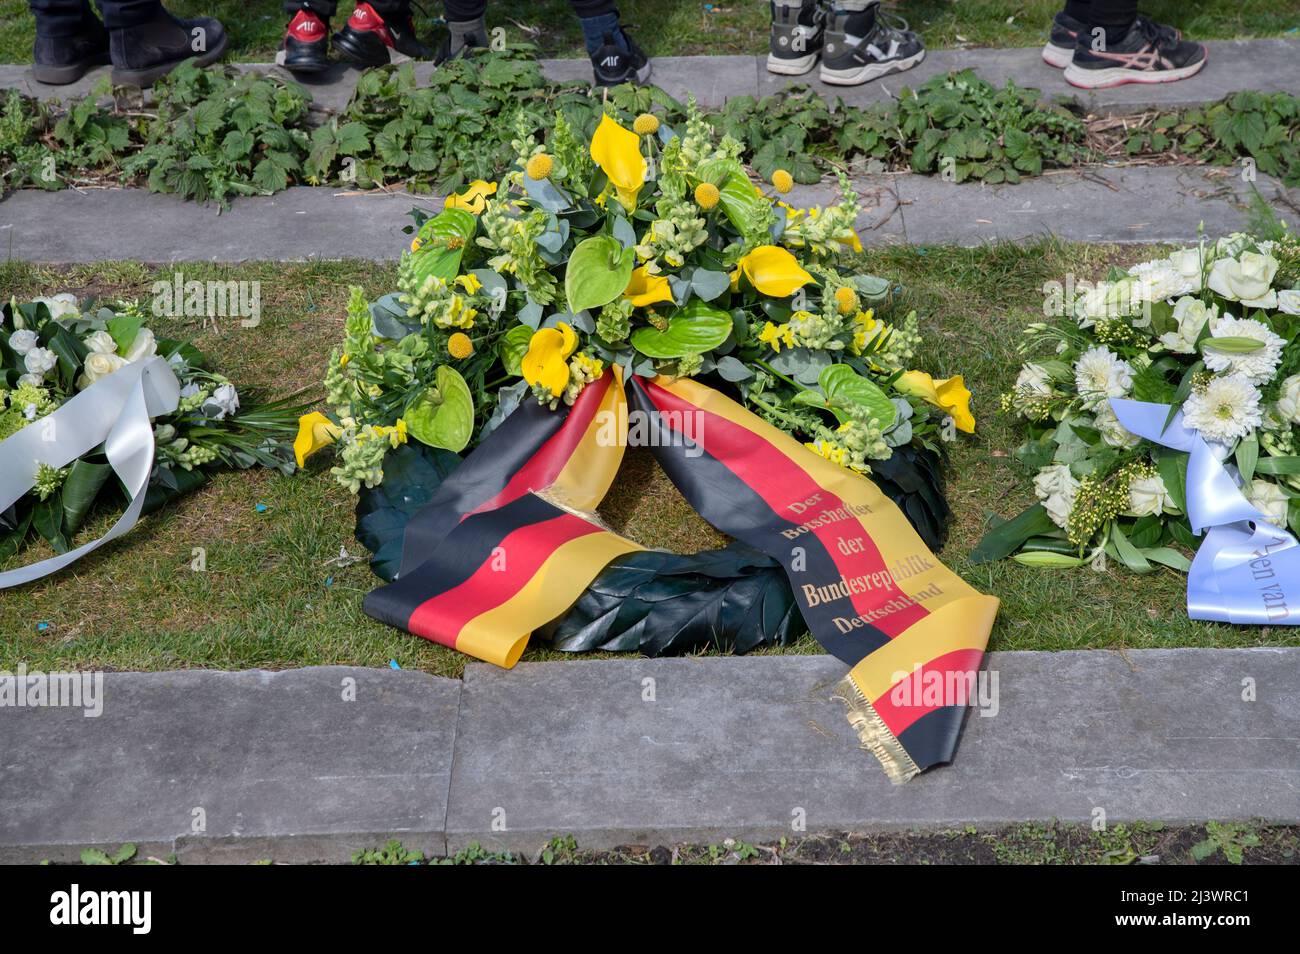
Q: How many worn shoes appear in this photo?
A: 10